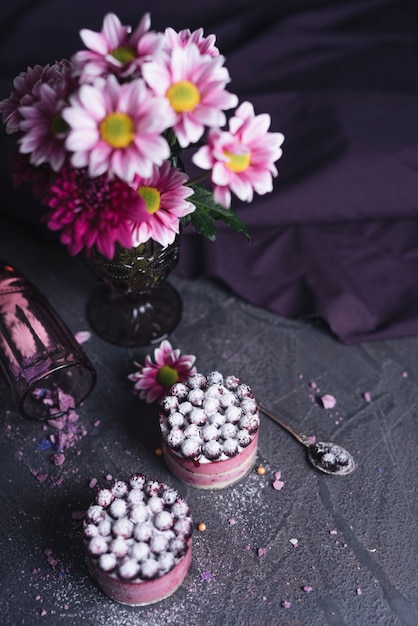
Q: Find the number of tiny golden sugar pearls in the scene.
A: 3